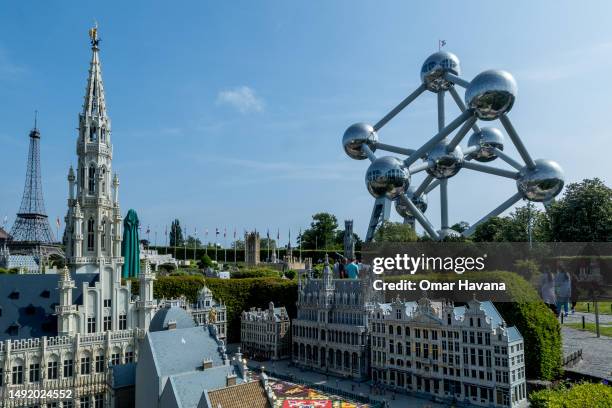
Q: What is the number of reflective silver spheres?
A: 8